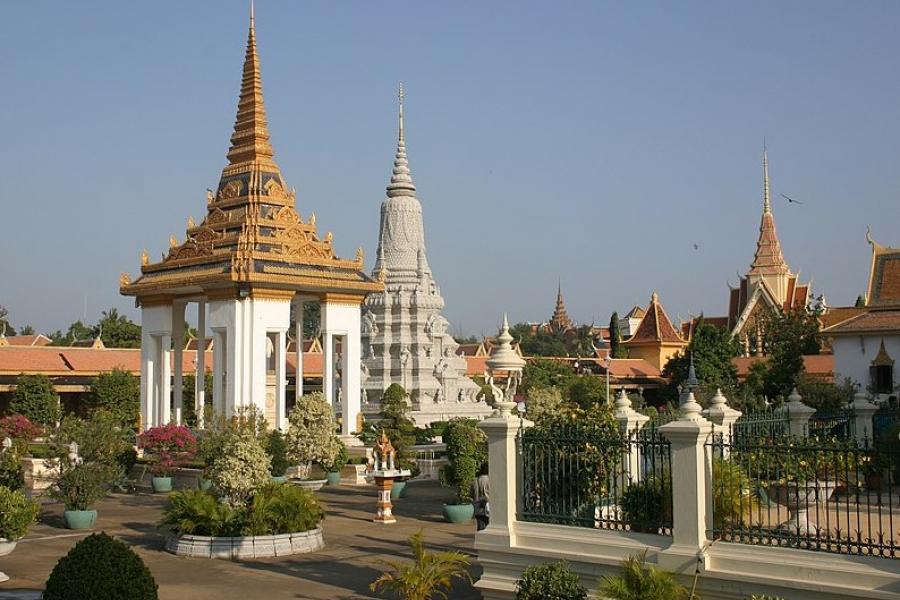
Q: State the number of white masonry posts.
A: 6